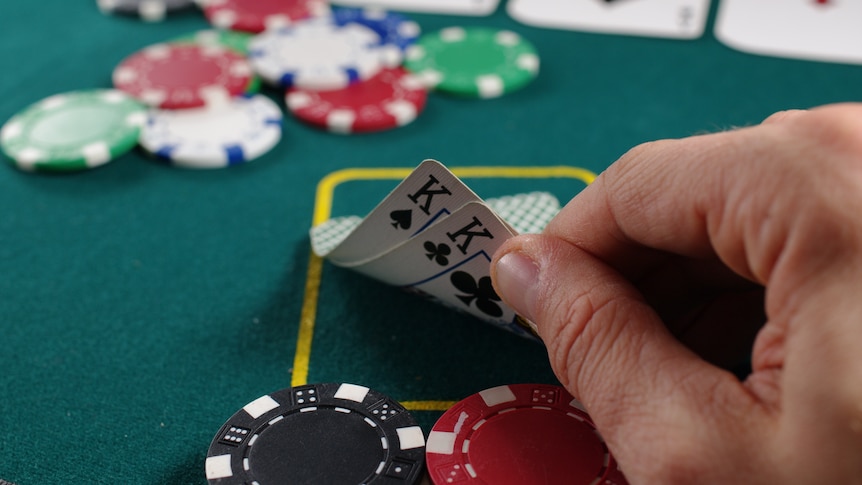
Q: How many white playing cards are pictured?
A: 5